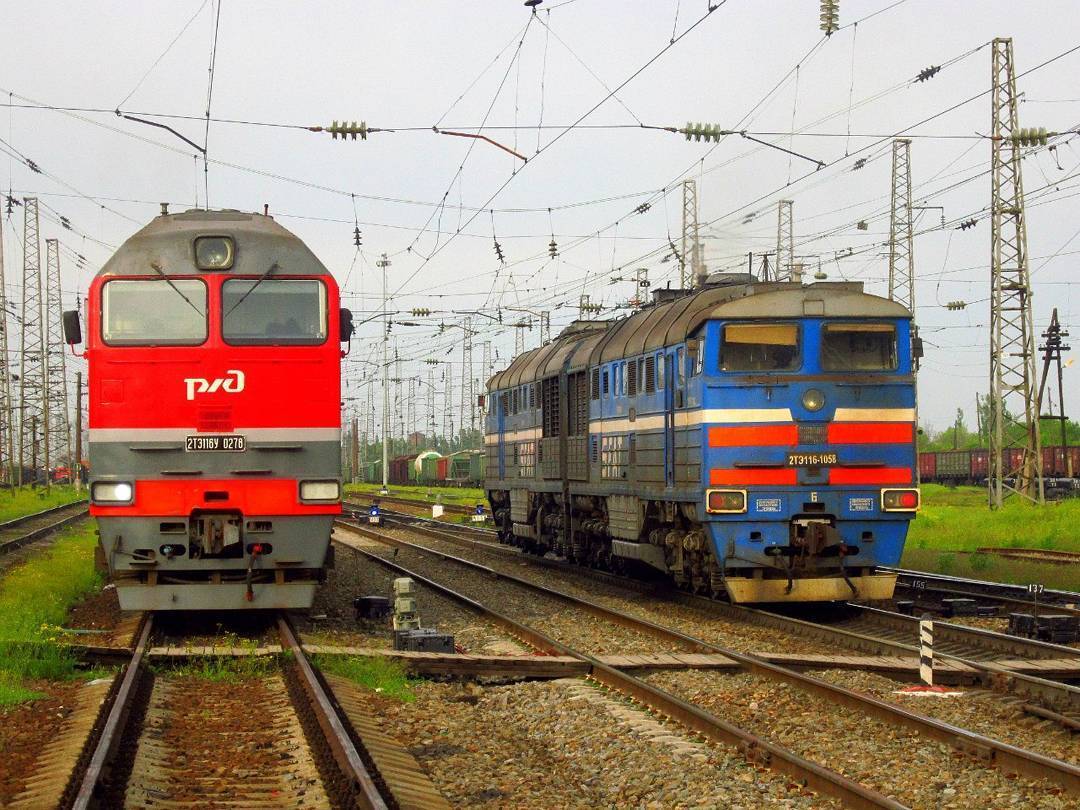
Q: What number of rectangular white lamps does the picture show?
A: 2